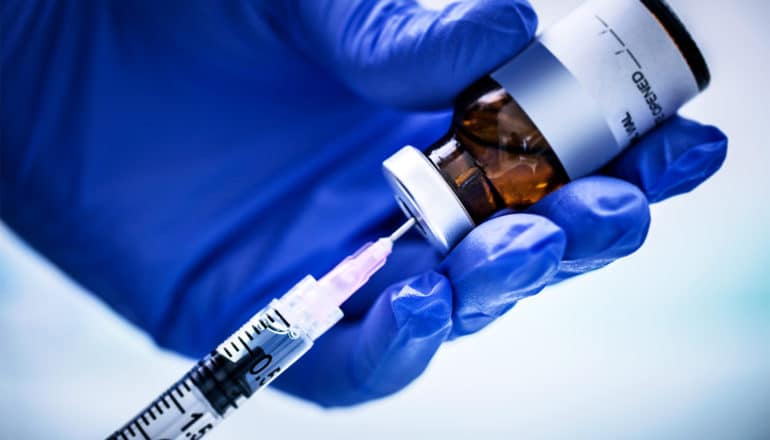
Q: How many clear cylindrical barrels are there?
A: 1